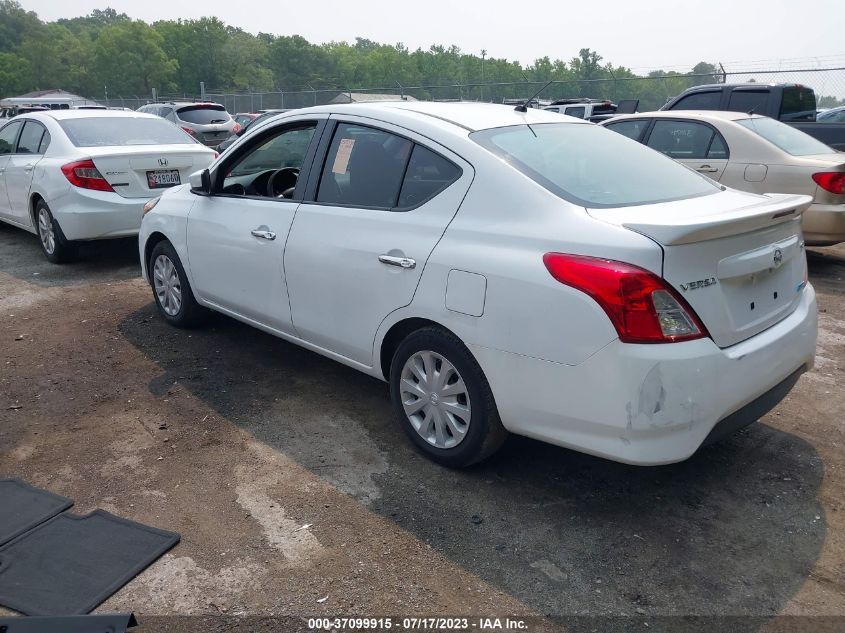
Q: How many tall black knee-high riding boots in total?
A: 0